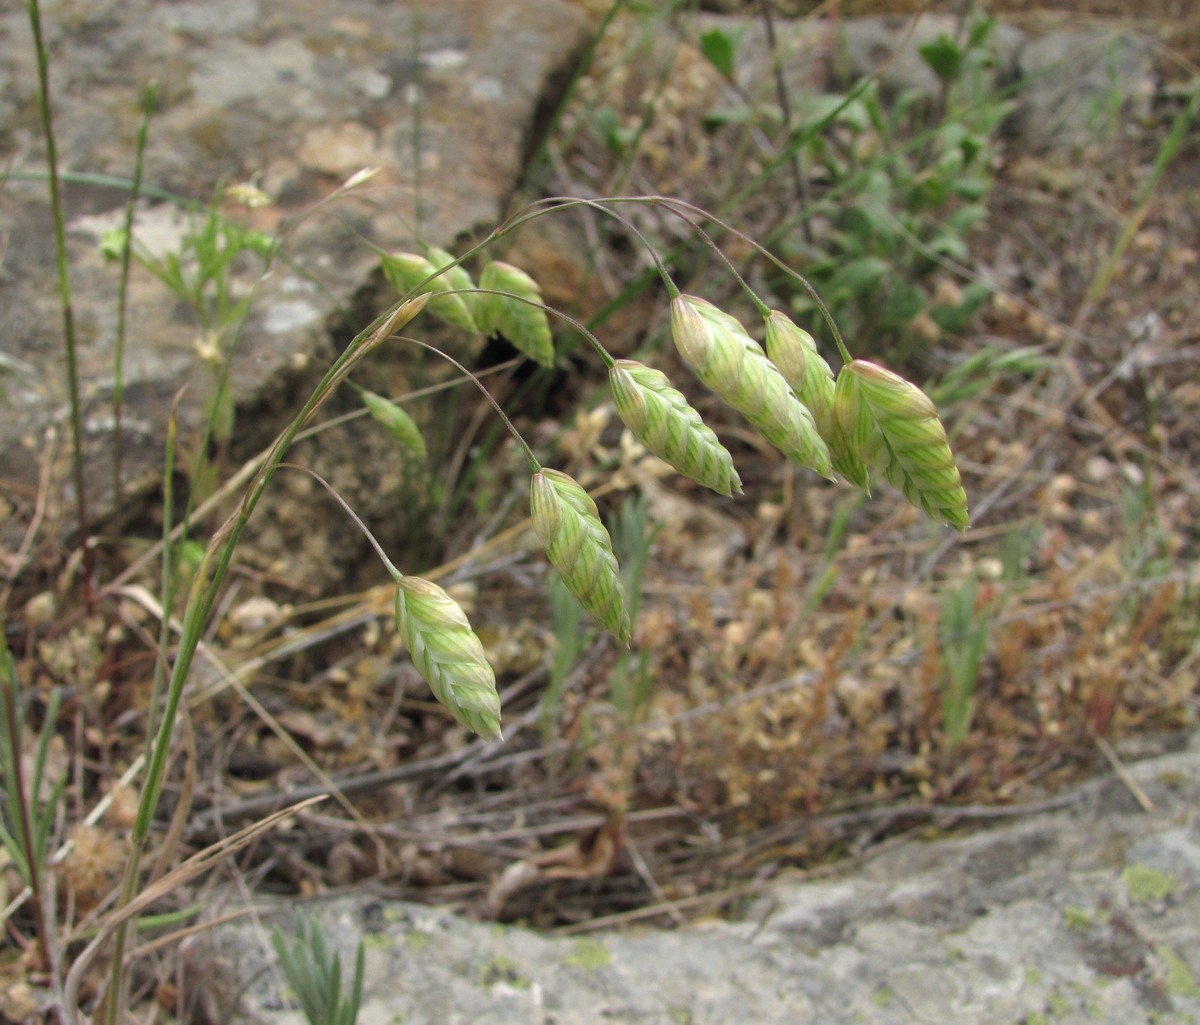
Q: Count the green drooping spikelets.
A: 10